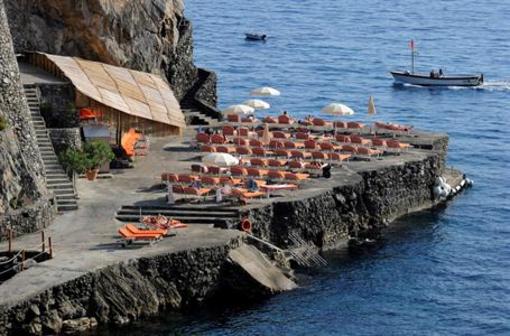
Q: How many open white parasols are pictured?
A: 5